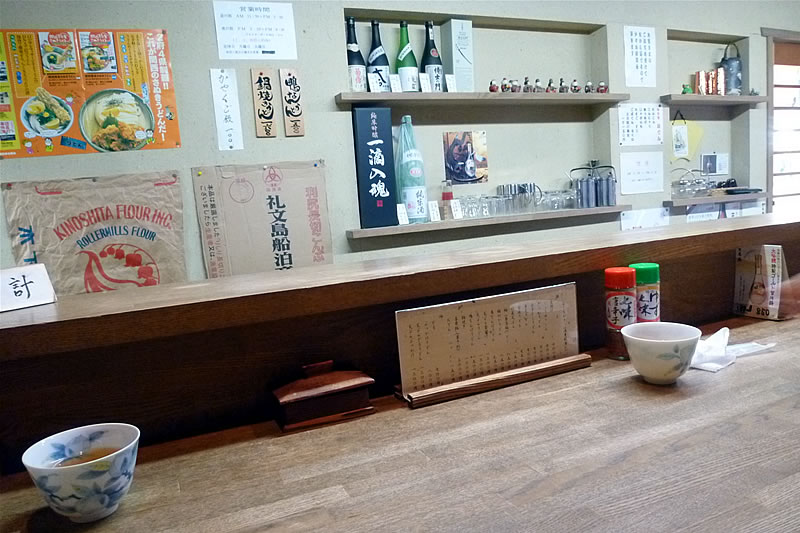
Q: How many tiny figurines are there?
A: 10